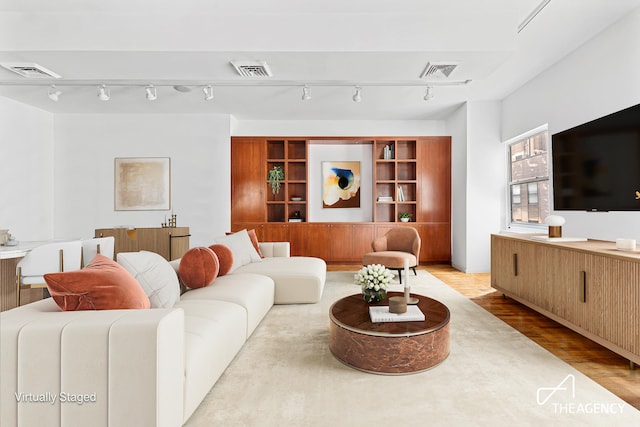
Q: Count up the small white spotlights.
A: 7